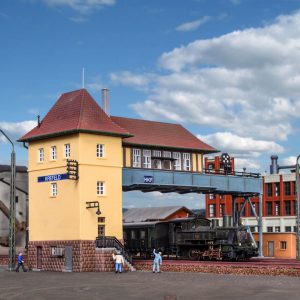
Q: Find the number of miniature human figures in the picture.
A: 3